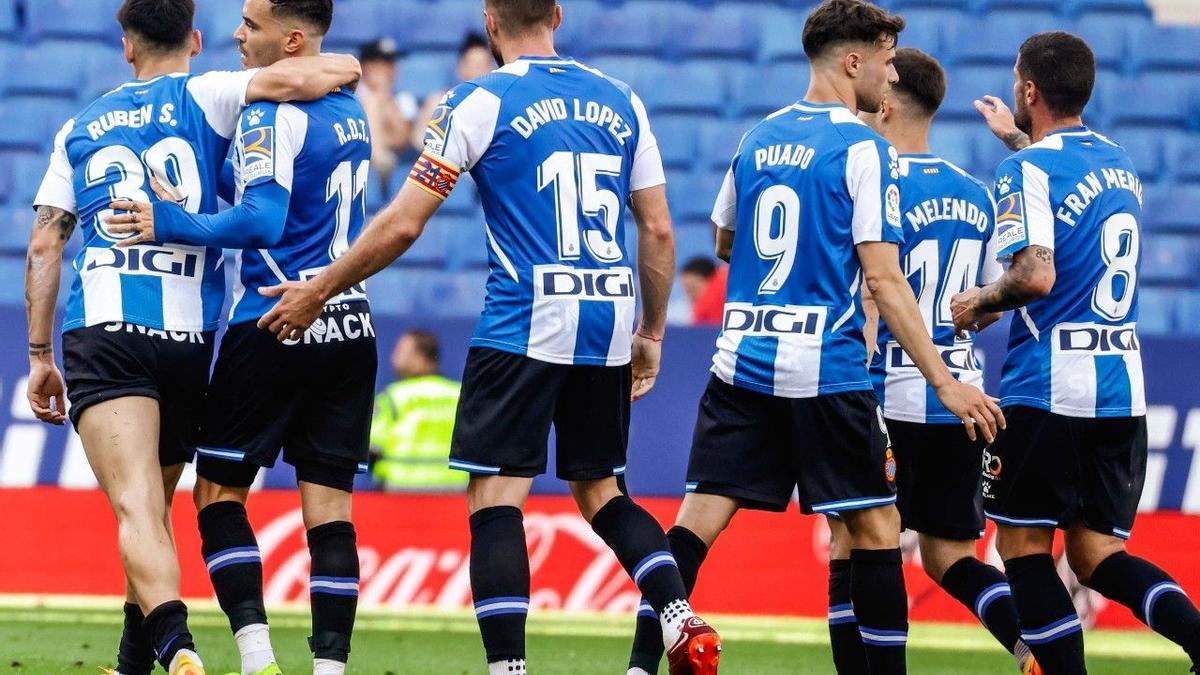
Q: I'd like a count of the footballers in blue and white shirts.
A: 6